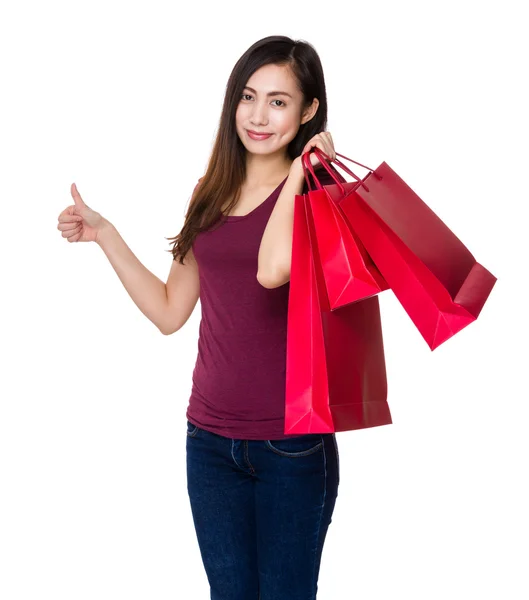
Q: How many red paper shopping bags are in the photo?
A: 3